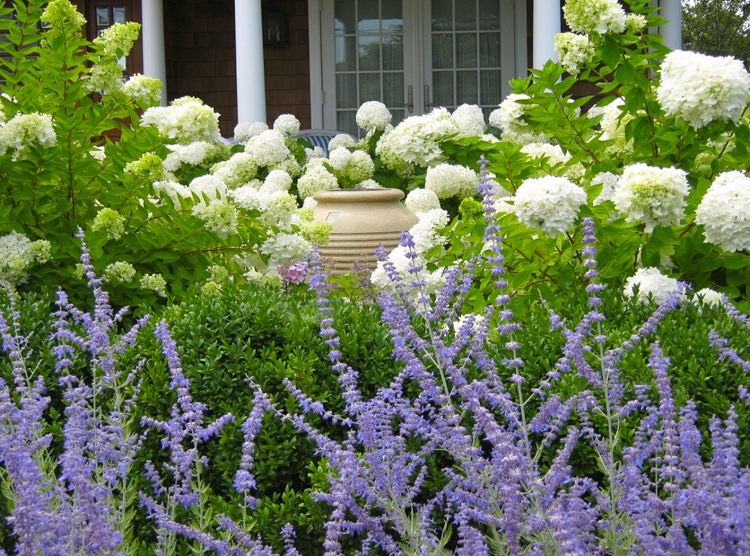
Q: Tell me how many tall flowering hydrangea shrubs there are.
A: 2